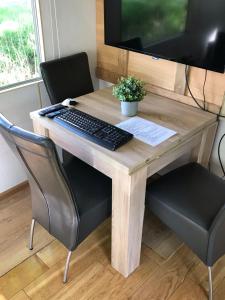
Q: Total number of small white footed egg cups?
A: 0